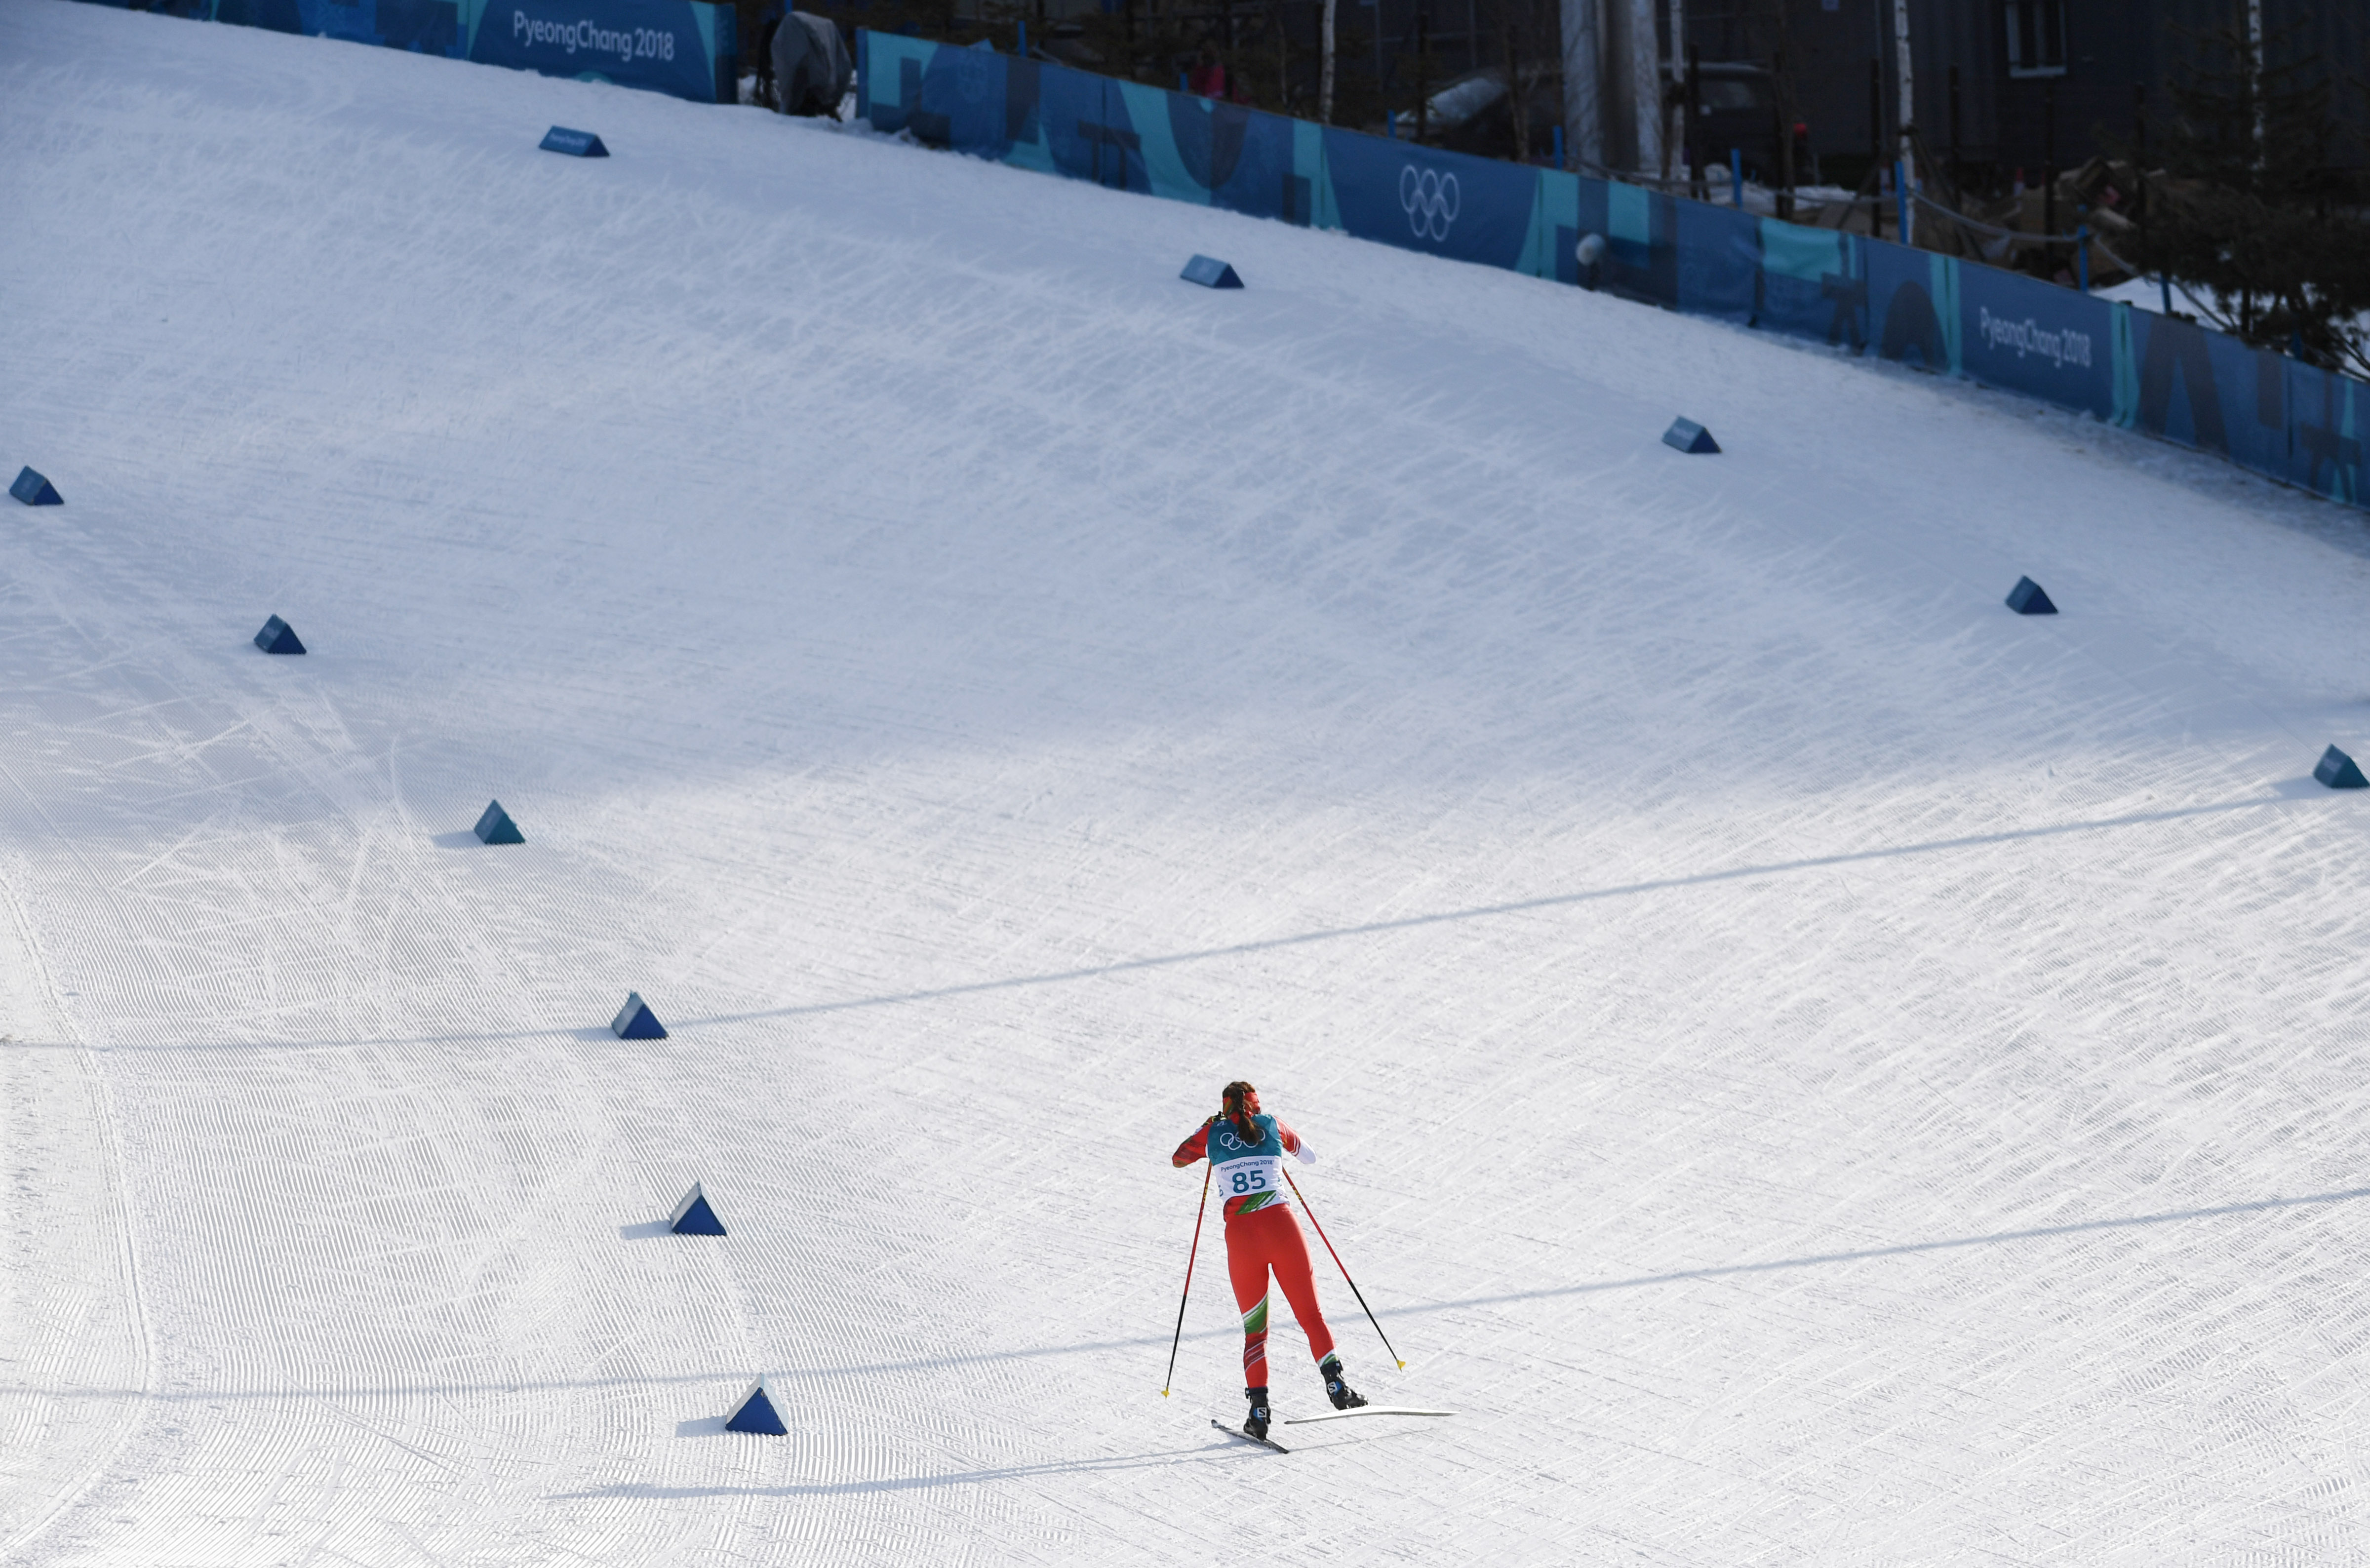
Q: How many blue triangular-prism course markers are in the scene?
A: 11